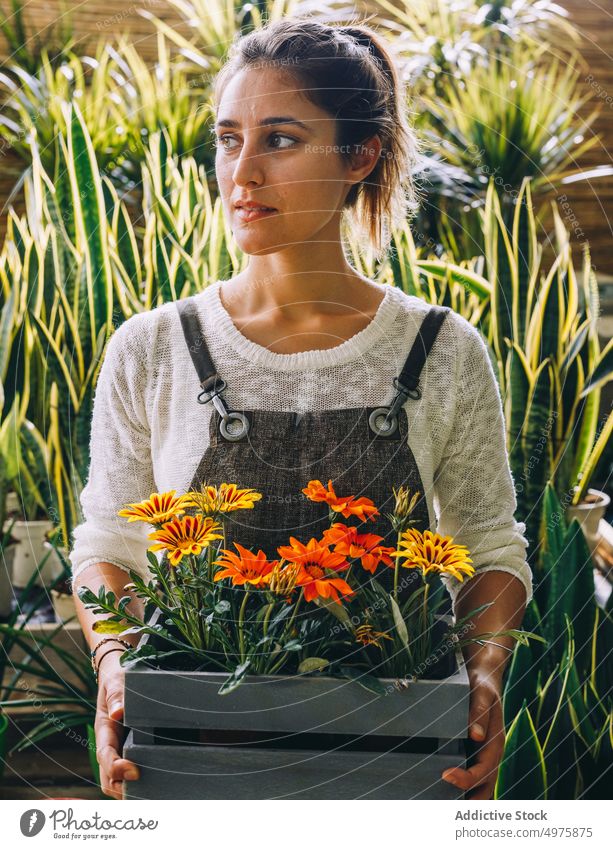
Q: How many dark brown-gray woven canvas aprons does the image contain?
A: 1